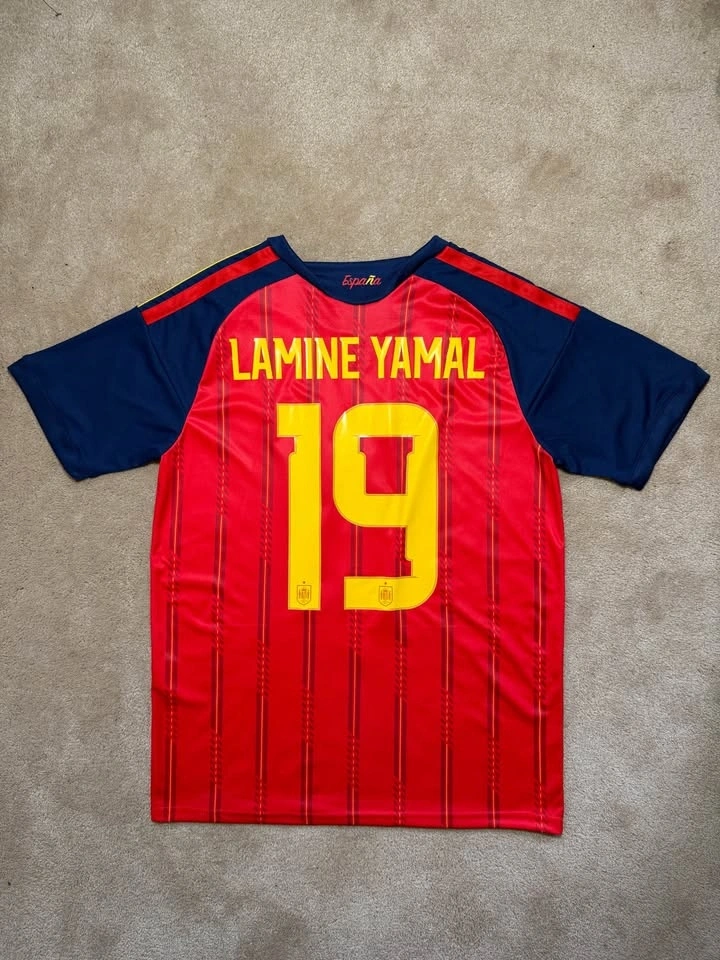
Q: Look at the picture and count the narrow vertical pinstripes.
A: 9